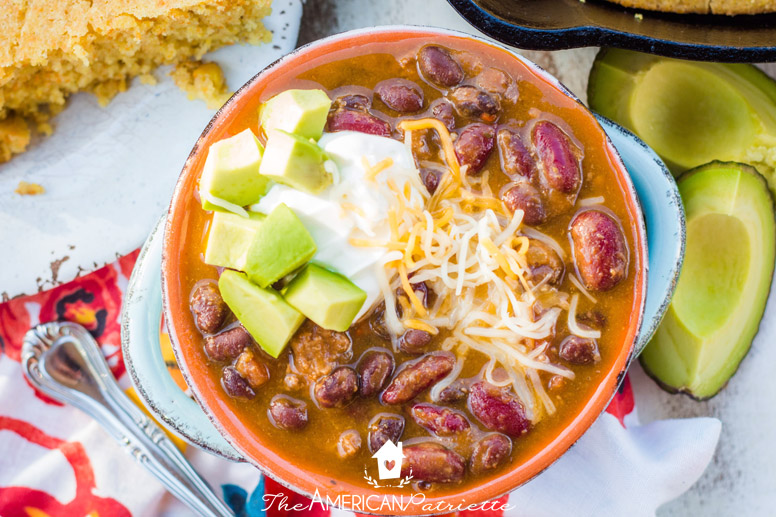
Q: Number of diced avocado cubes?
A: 7